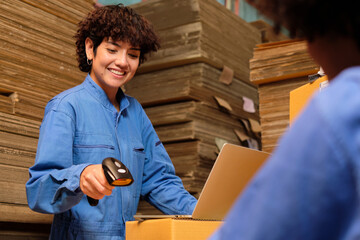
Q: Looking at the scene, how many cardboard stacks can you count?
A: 3